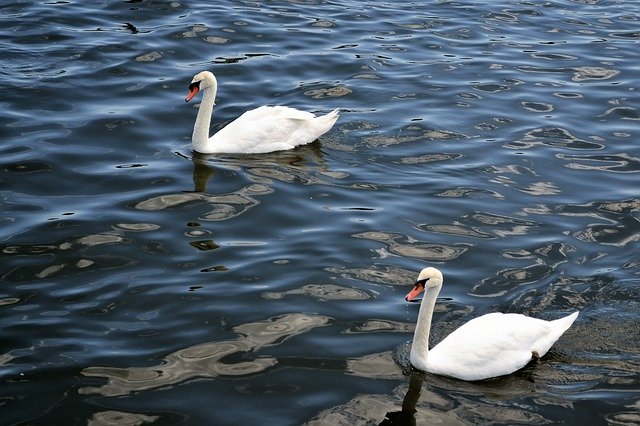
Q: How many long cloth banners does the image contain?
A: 0